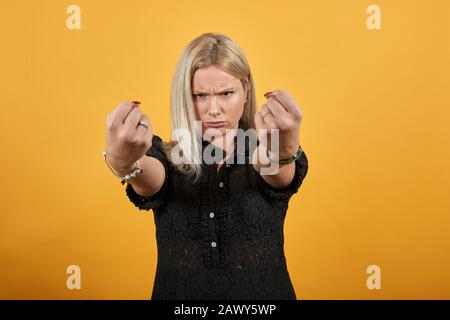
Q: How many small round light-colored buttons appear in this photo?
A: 3